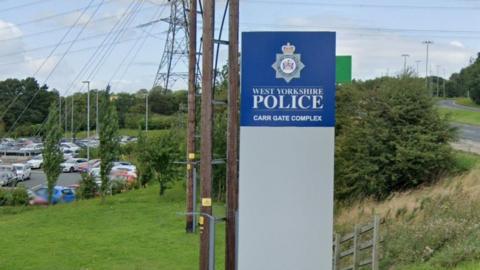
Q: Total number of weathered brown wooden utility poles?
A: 3